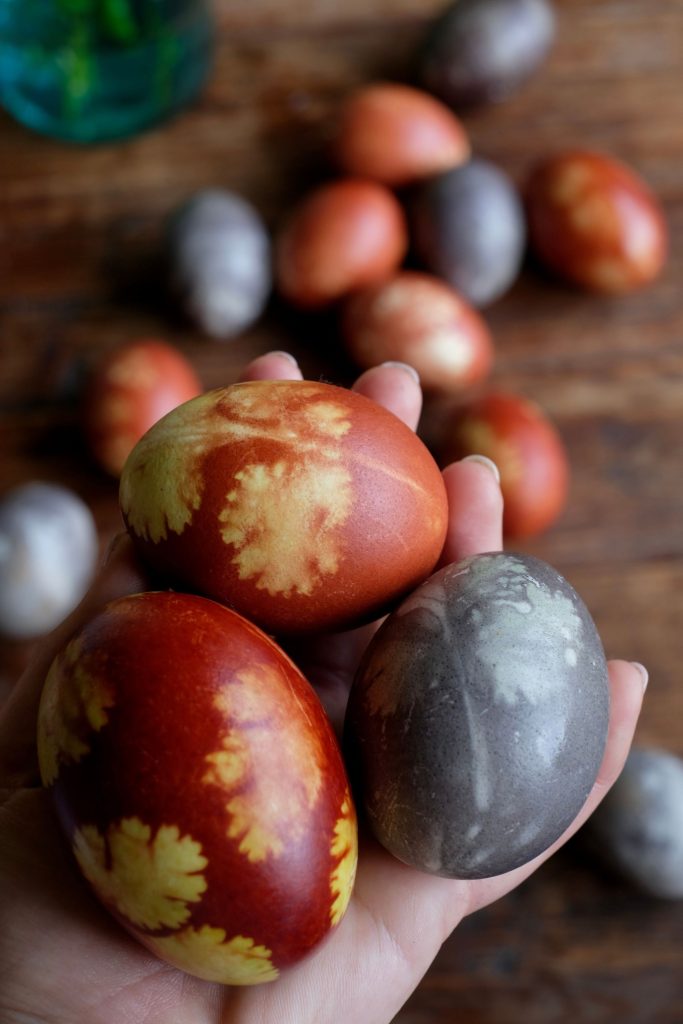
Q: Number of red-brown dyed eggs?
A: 8